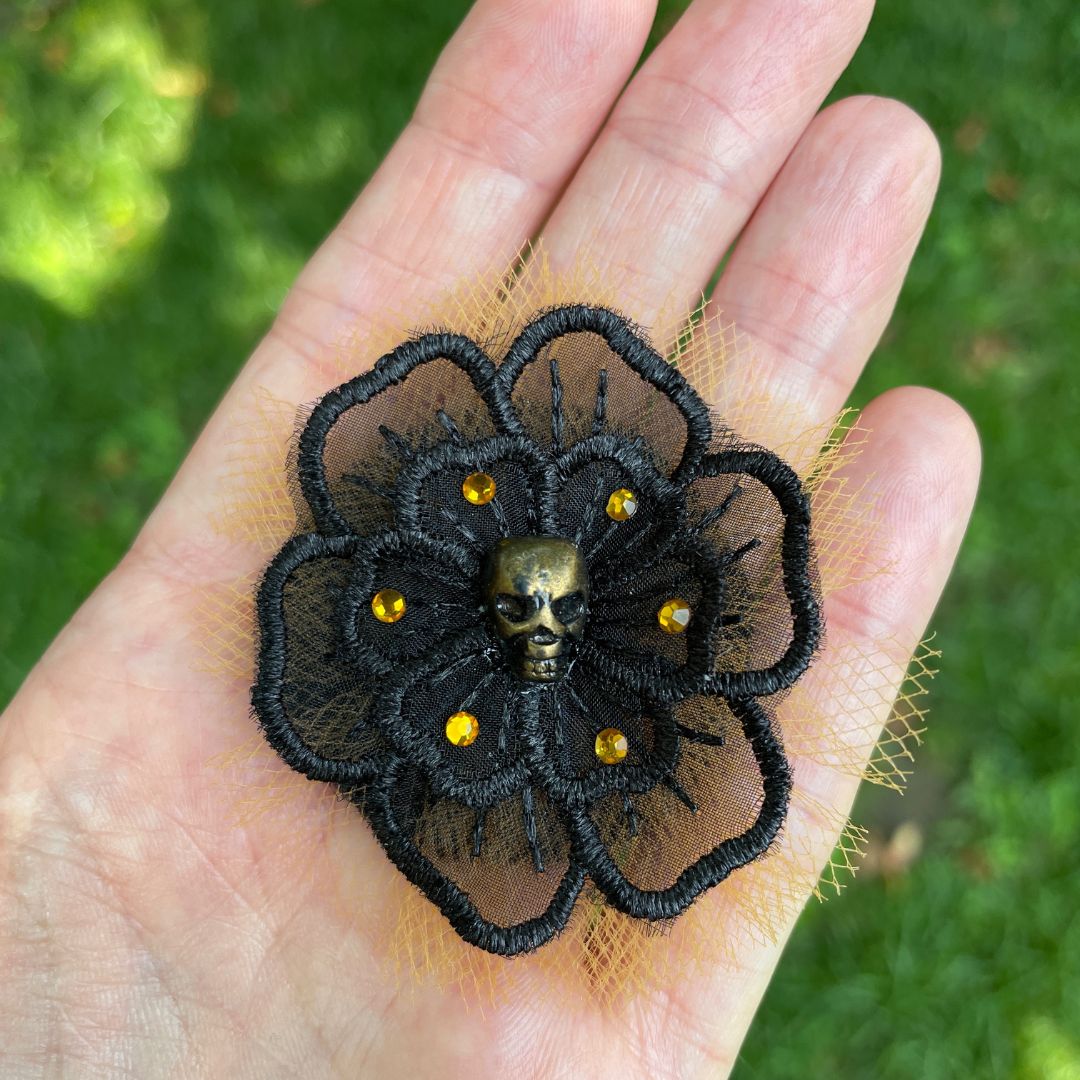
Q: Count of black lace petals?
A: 12